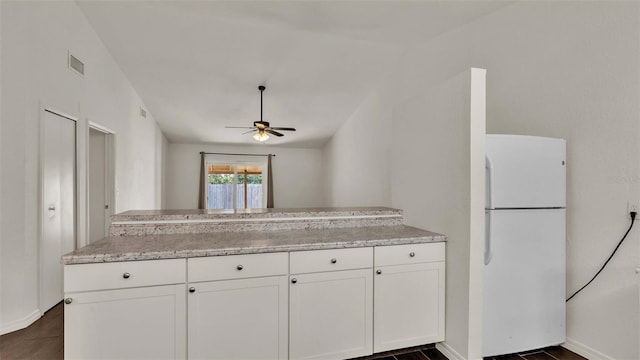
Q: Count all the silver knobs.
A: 8